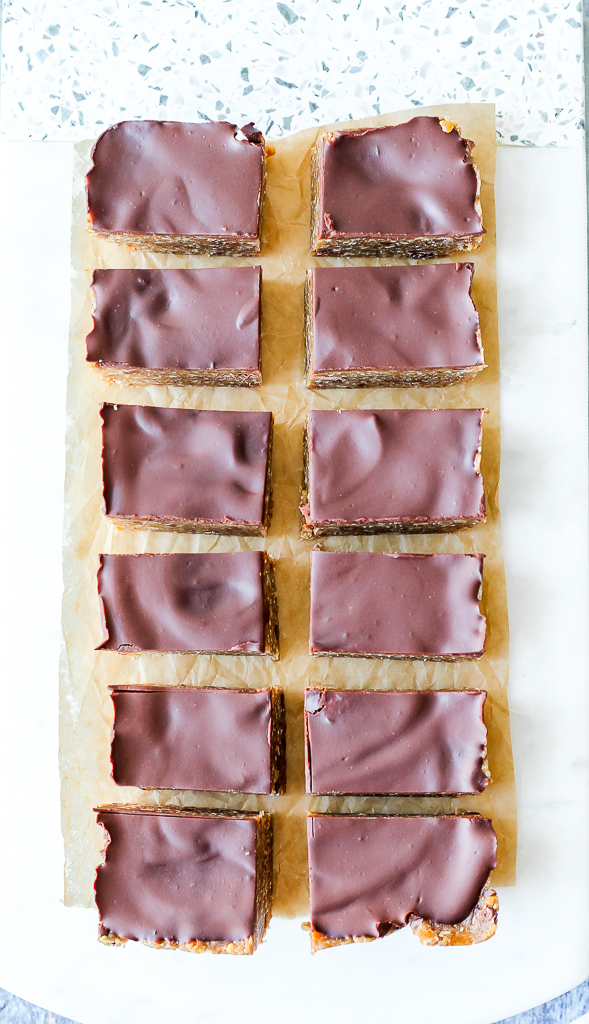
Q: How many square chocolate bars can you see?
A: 12